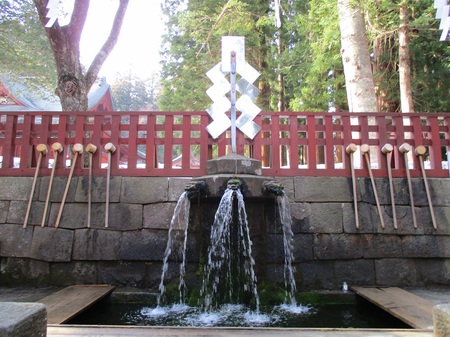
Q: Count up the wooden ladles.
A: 10